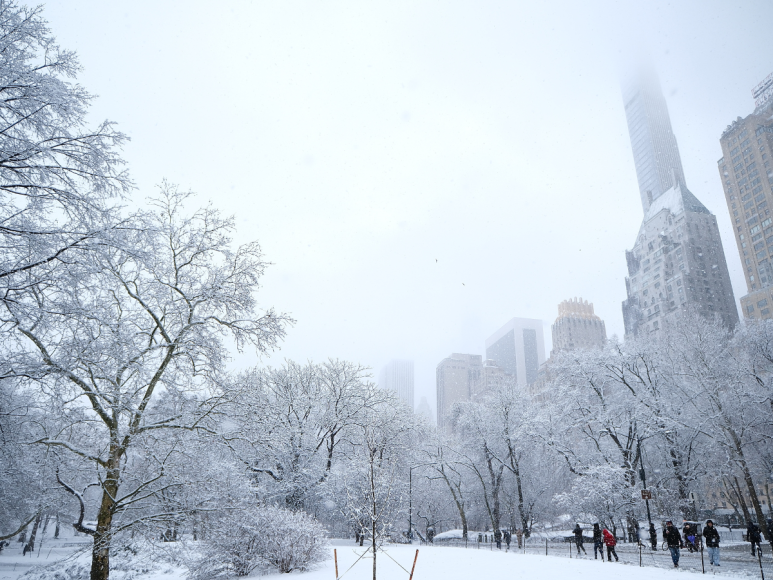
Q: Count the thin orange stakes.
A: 2